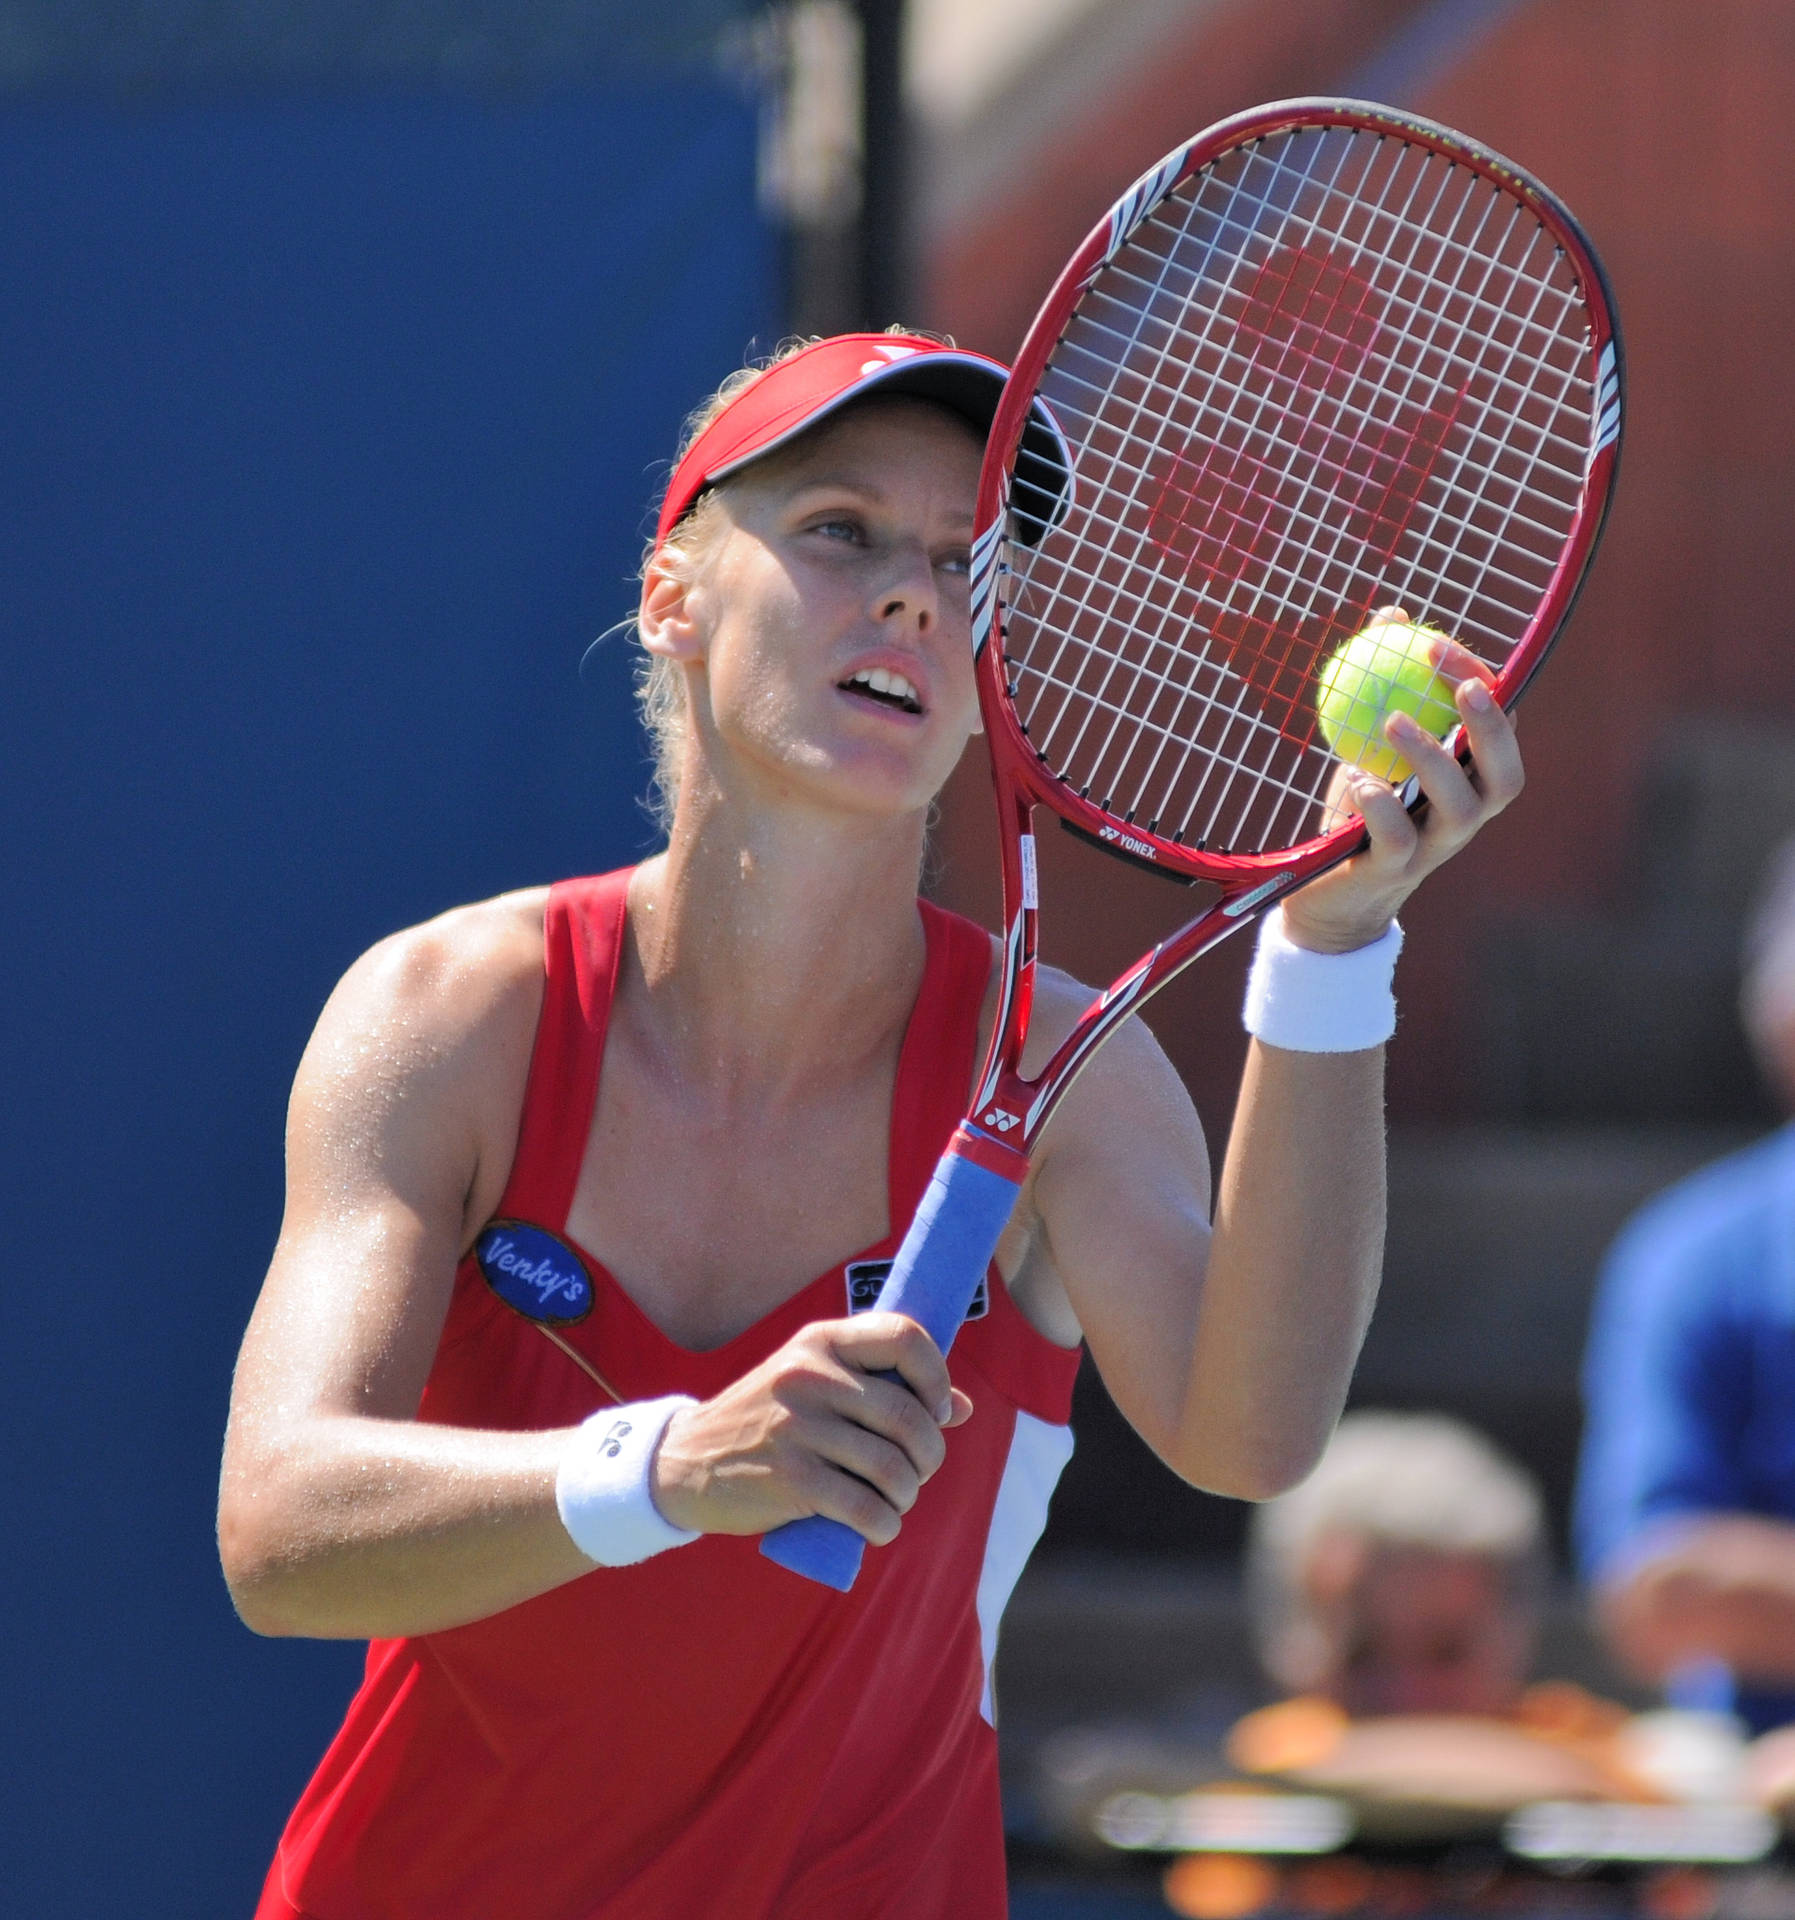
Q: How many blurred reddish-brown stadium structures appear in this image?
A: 1